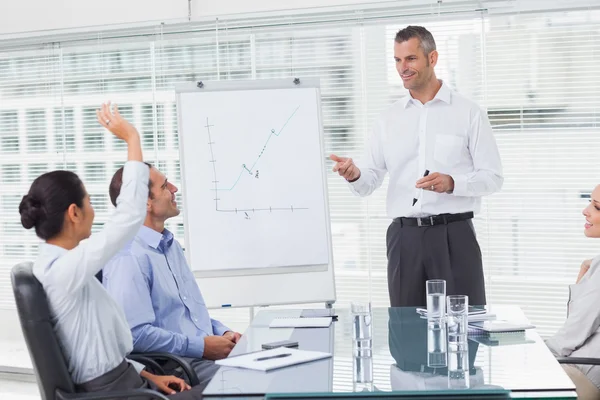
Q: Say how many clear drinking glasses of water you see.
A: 3